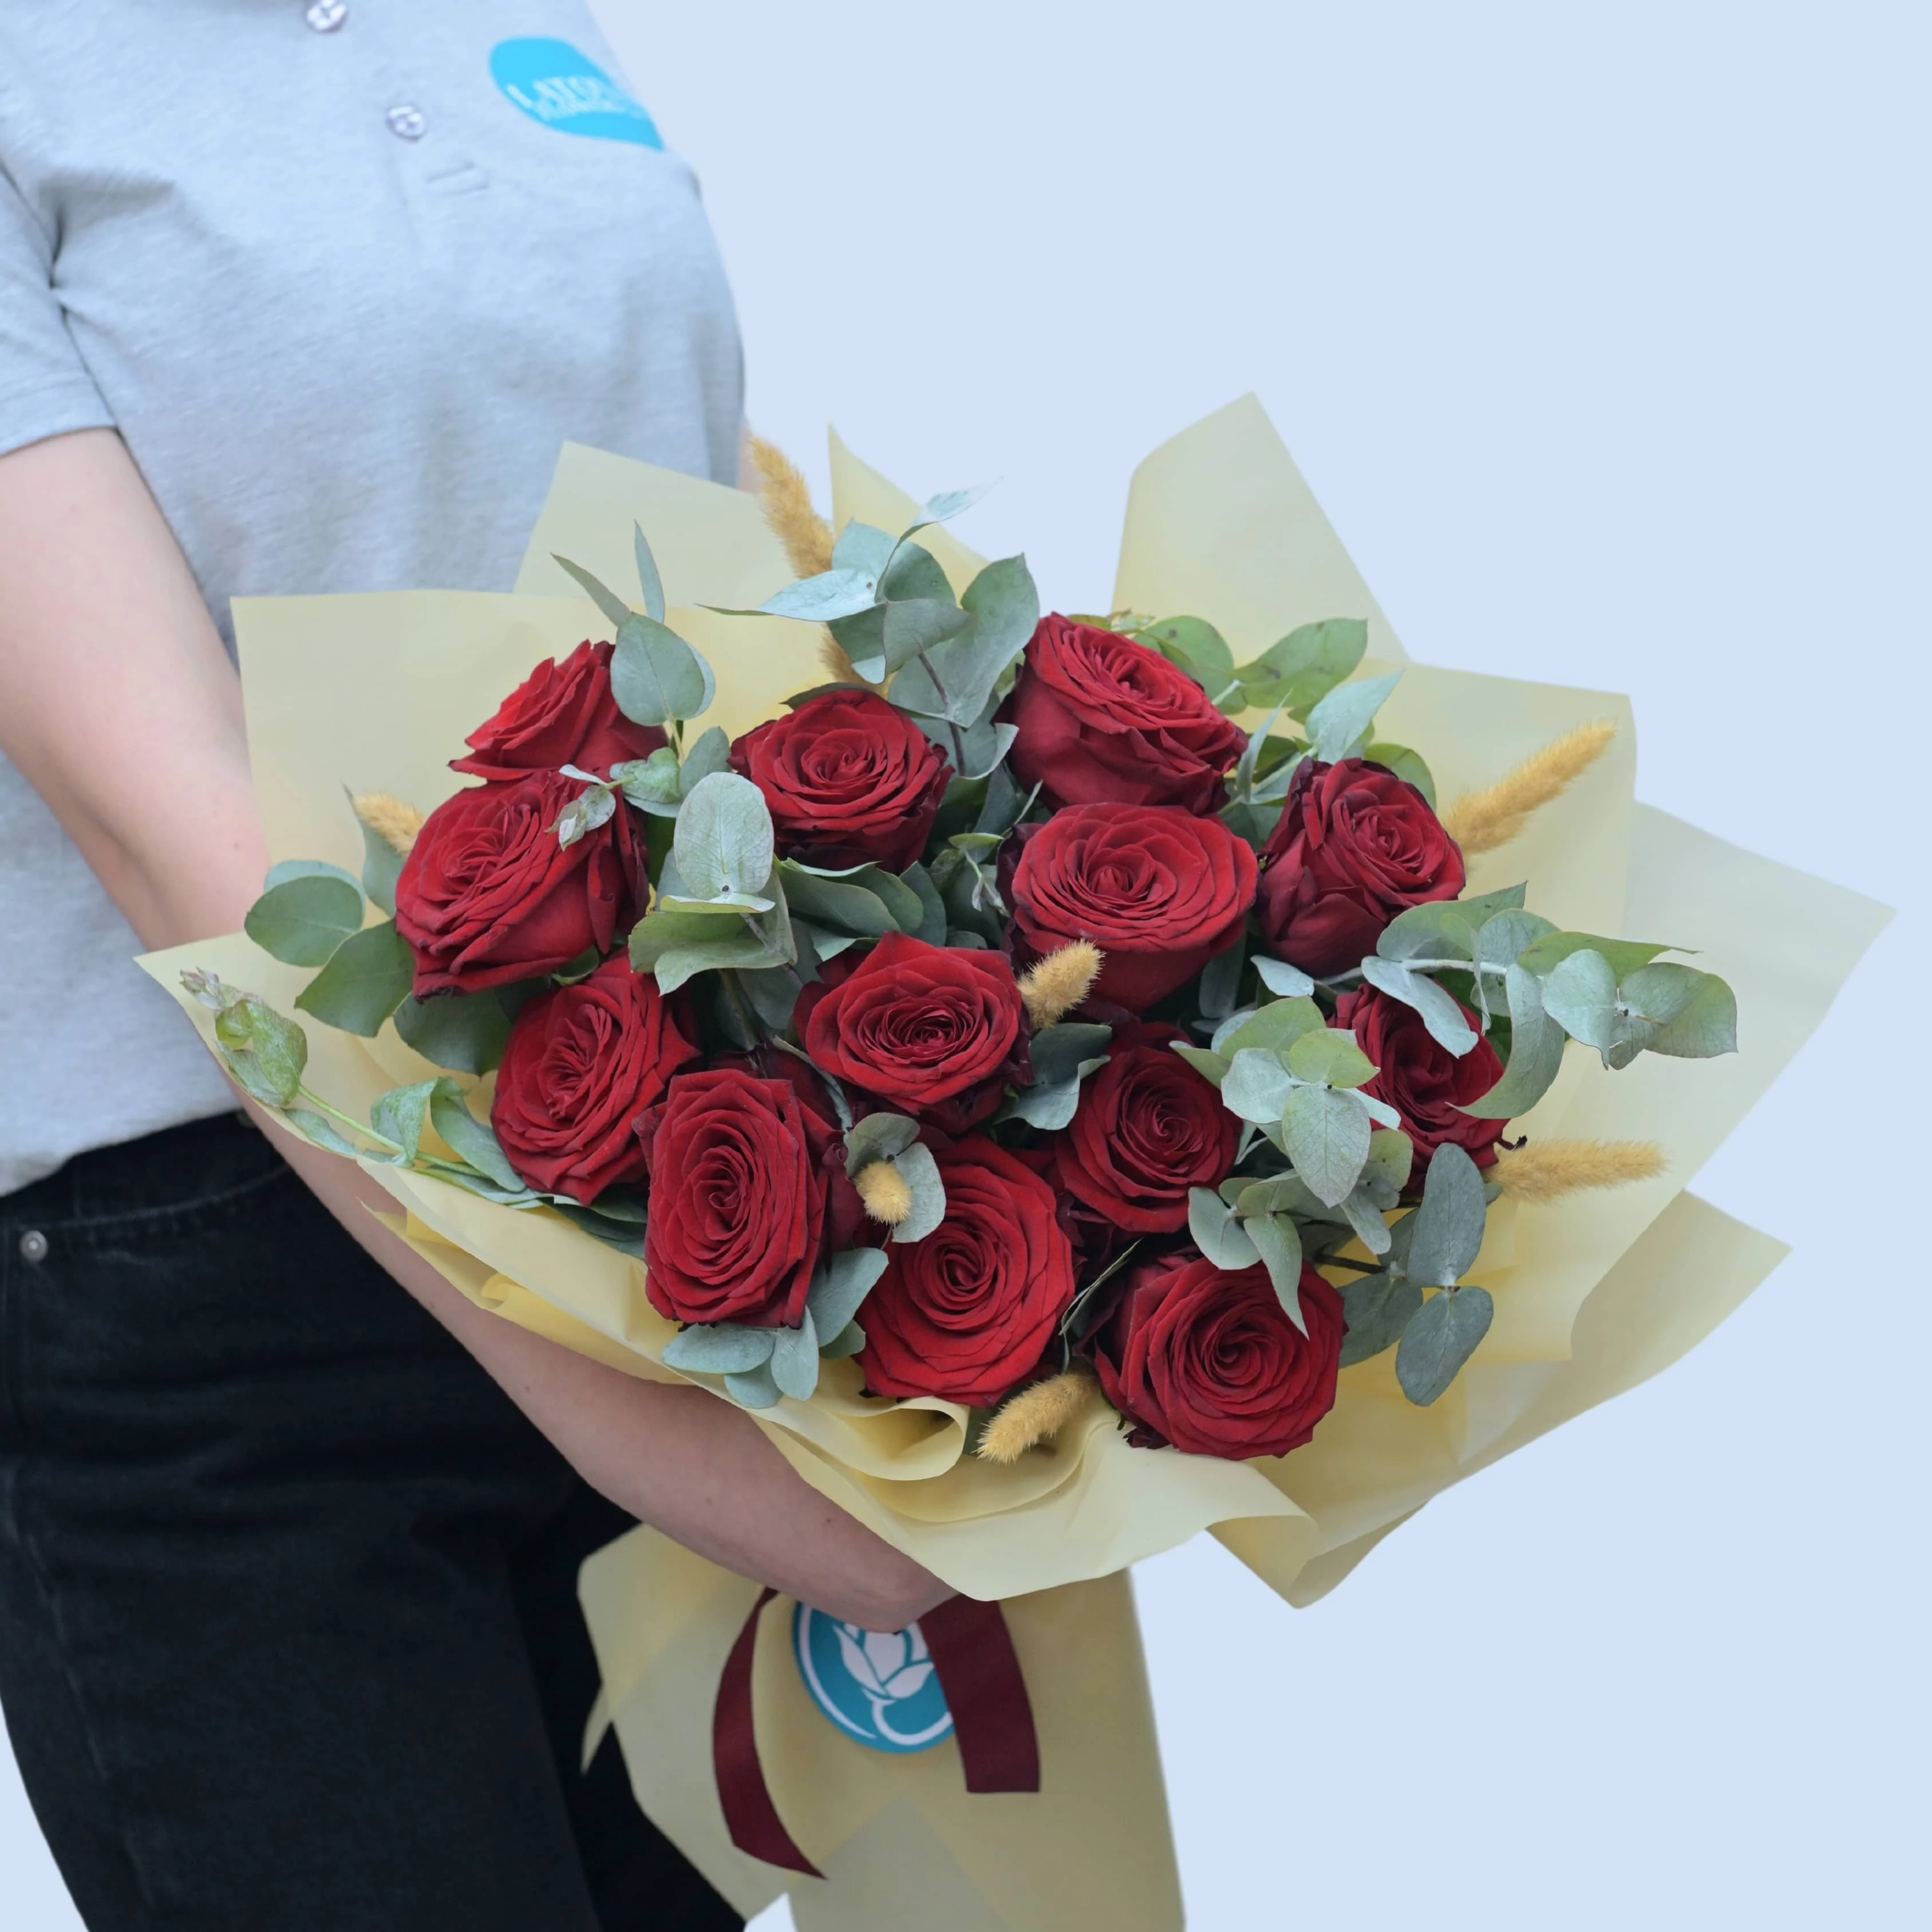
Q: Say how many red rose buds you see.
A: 13